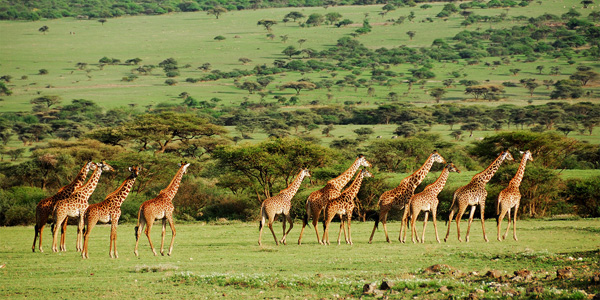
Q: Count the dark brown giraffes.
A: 1